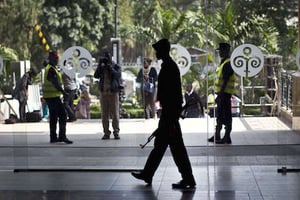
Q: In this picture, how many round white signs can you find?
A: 3